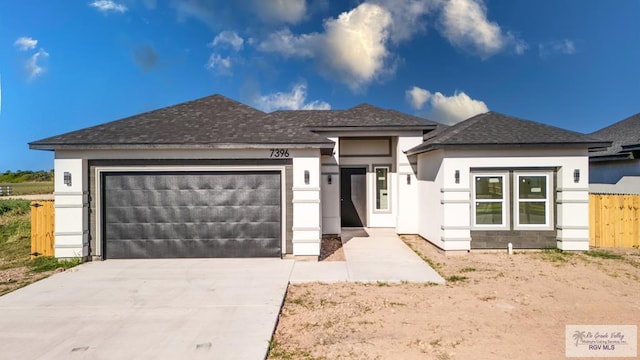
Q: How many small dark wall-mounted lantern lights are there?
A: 6